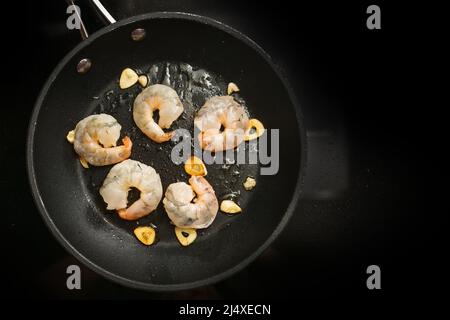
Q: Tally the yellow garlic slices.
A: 11